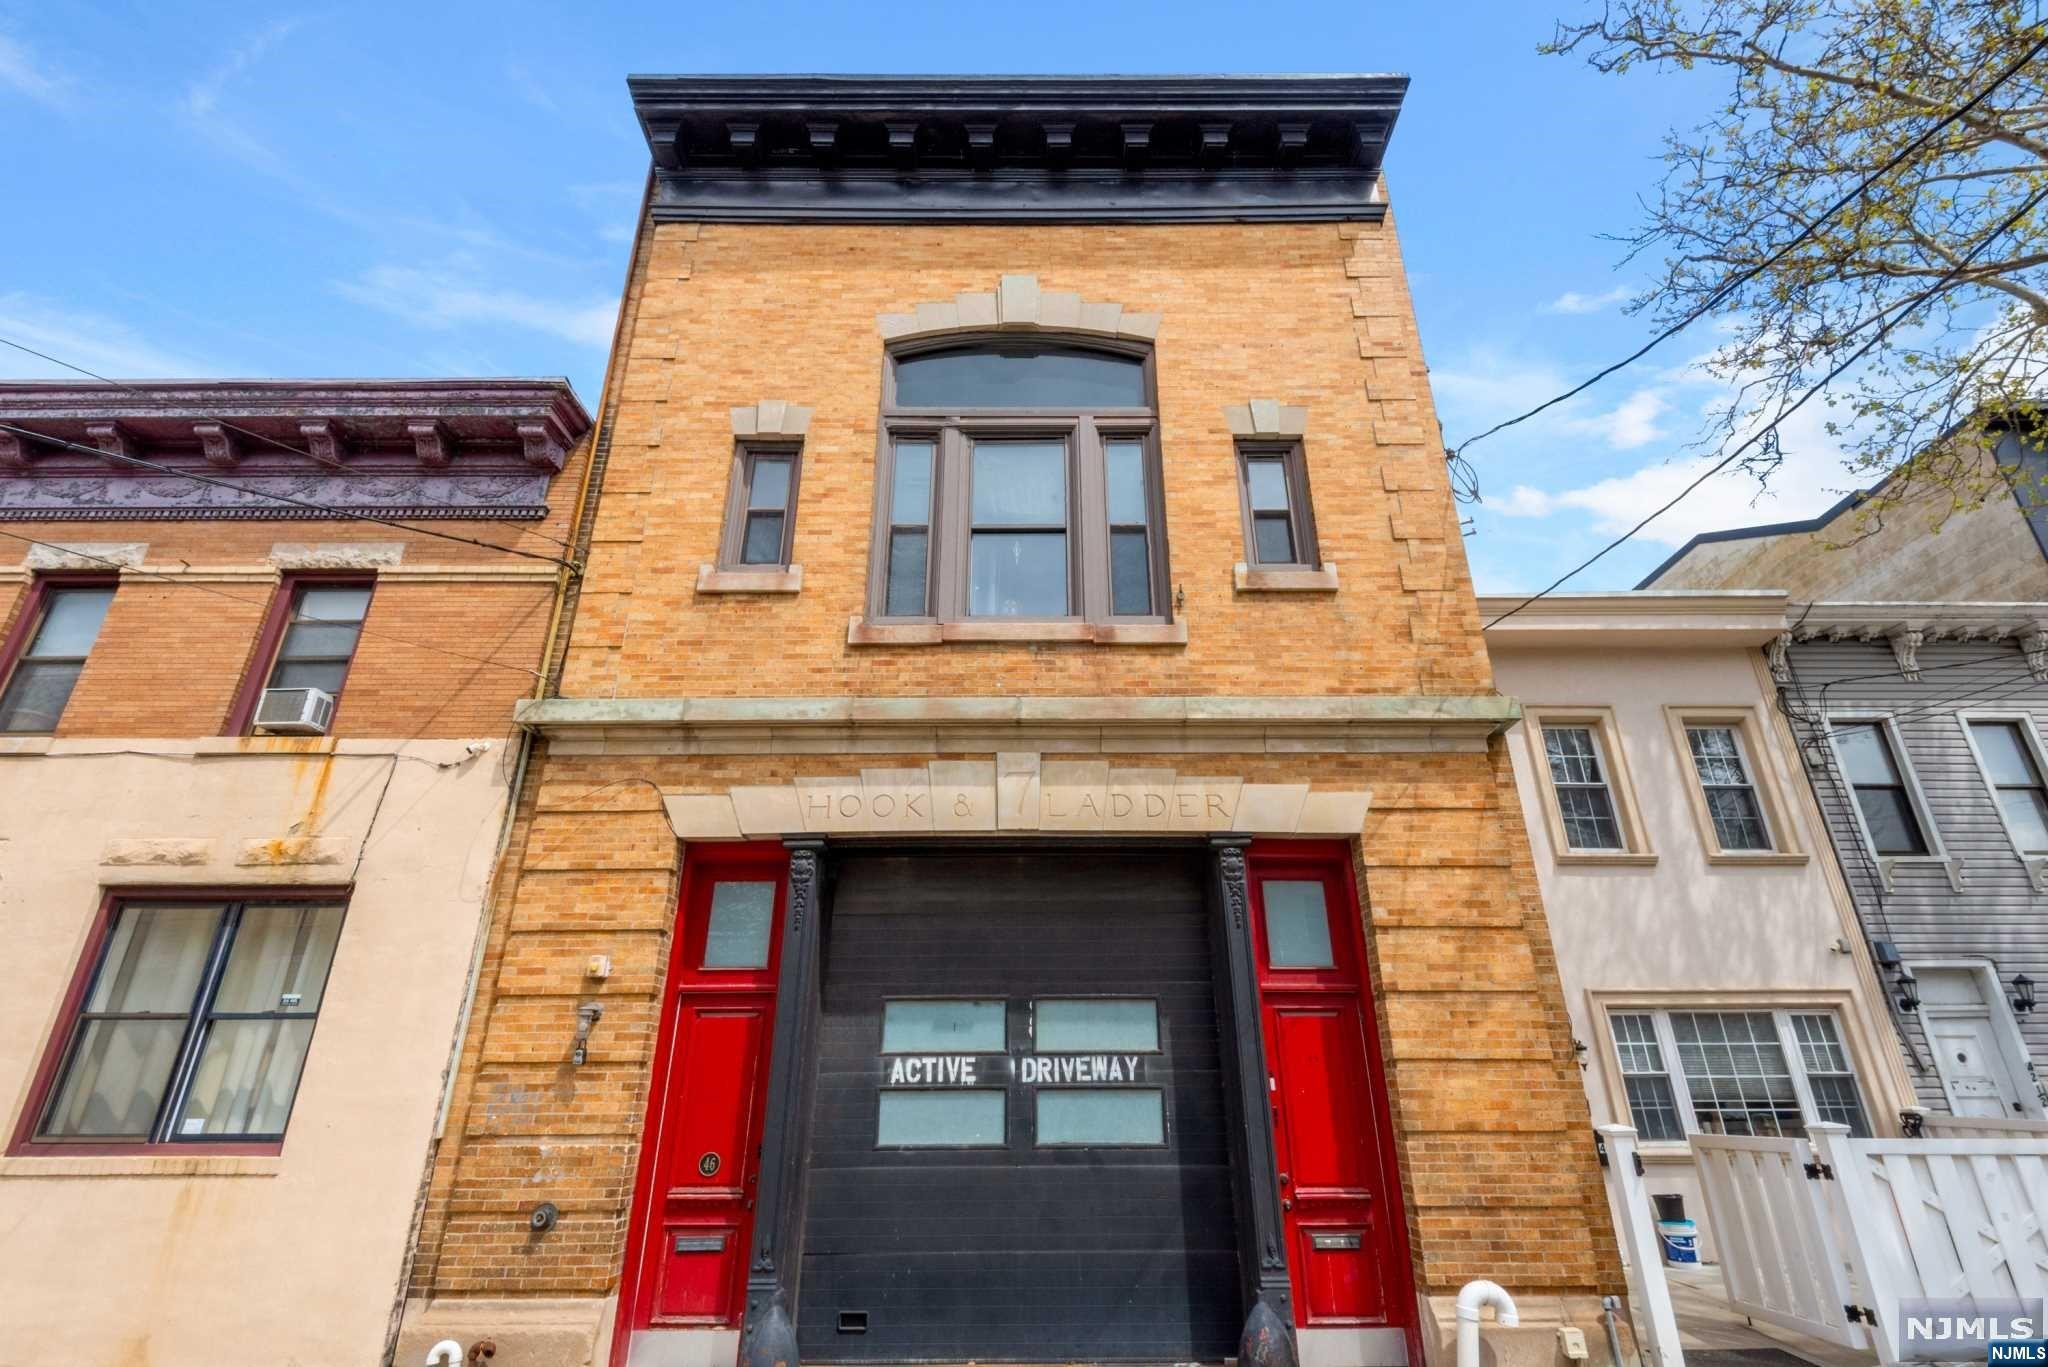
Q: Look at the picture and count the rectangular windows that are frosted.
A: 6